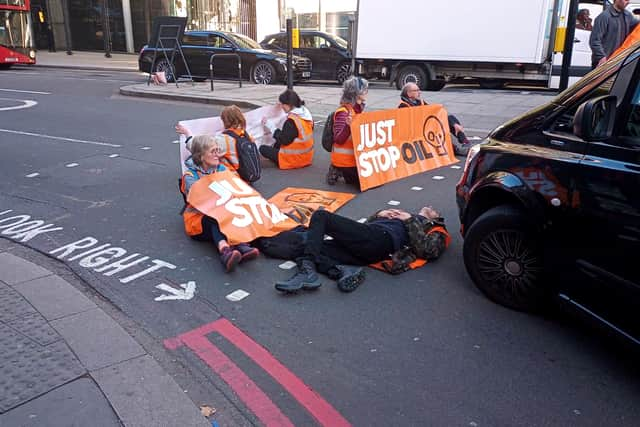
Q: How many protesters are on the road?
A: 6